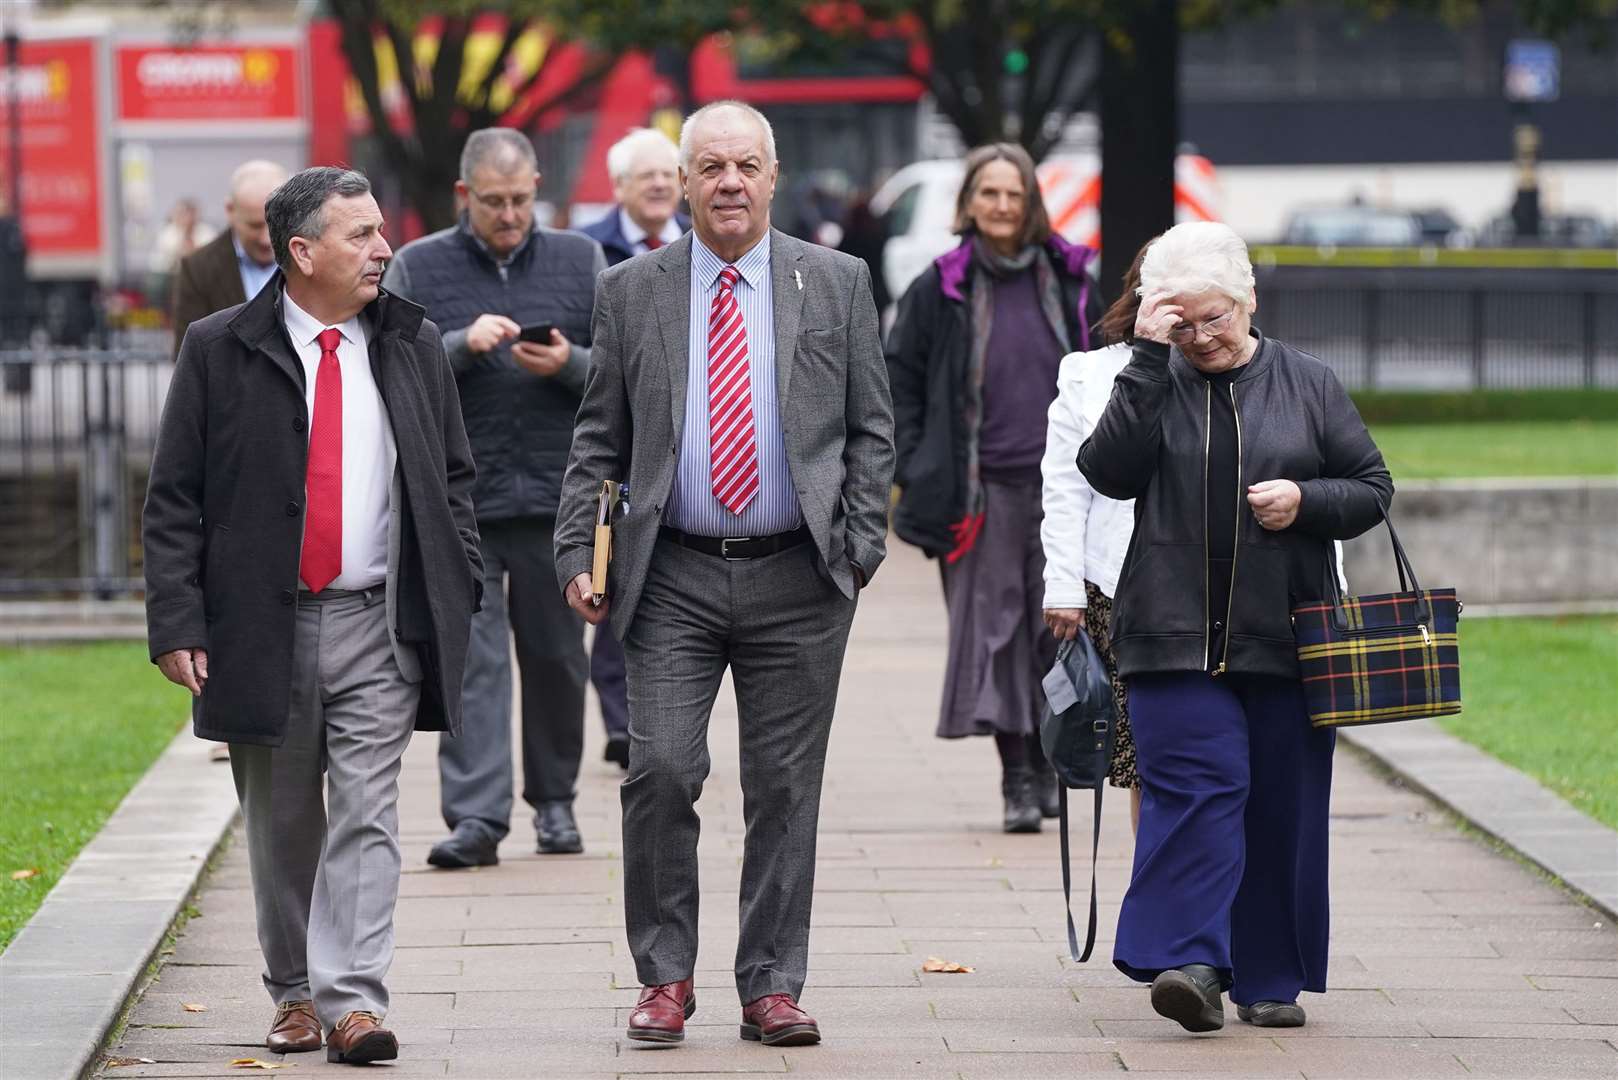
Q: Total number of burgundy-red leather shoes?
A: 2